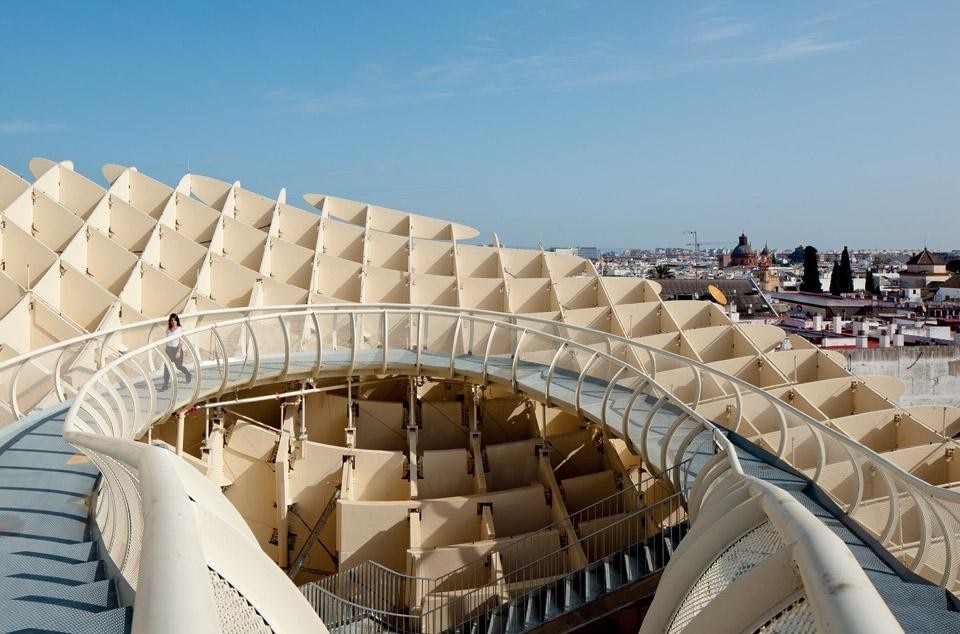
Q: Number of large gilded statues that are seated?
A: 0